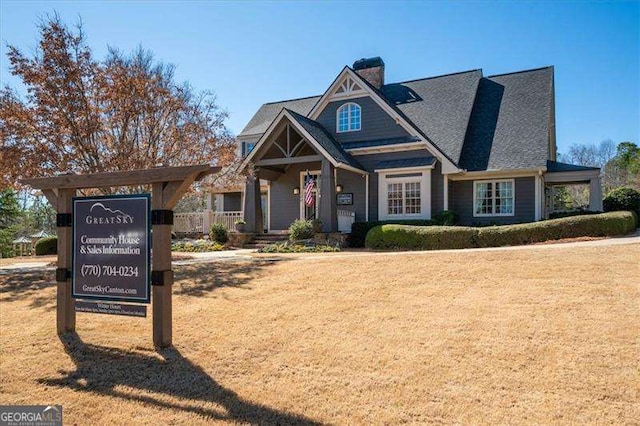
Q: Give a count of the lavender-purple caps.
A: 0